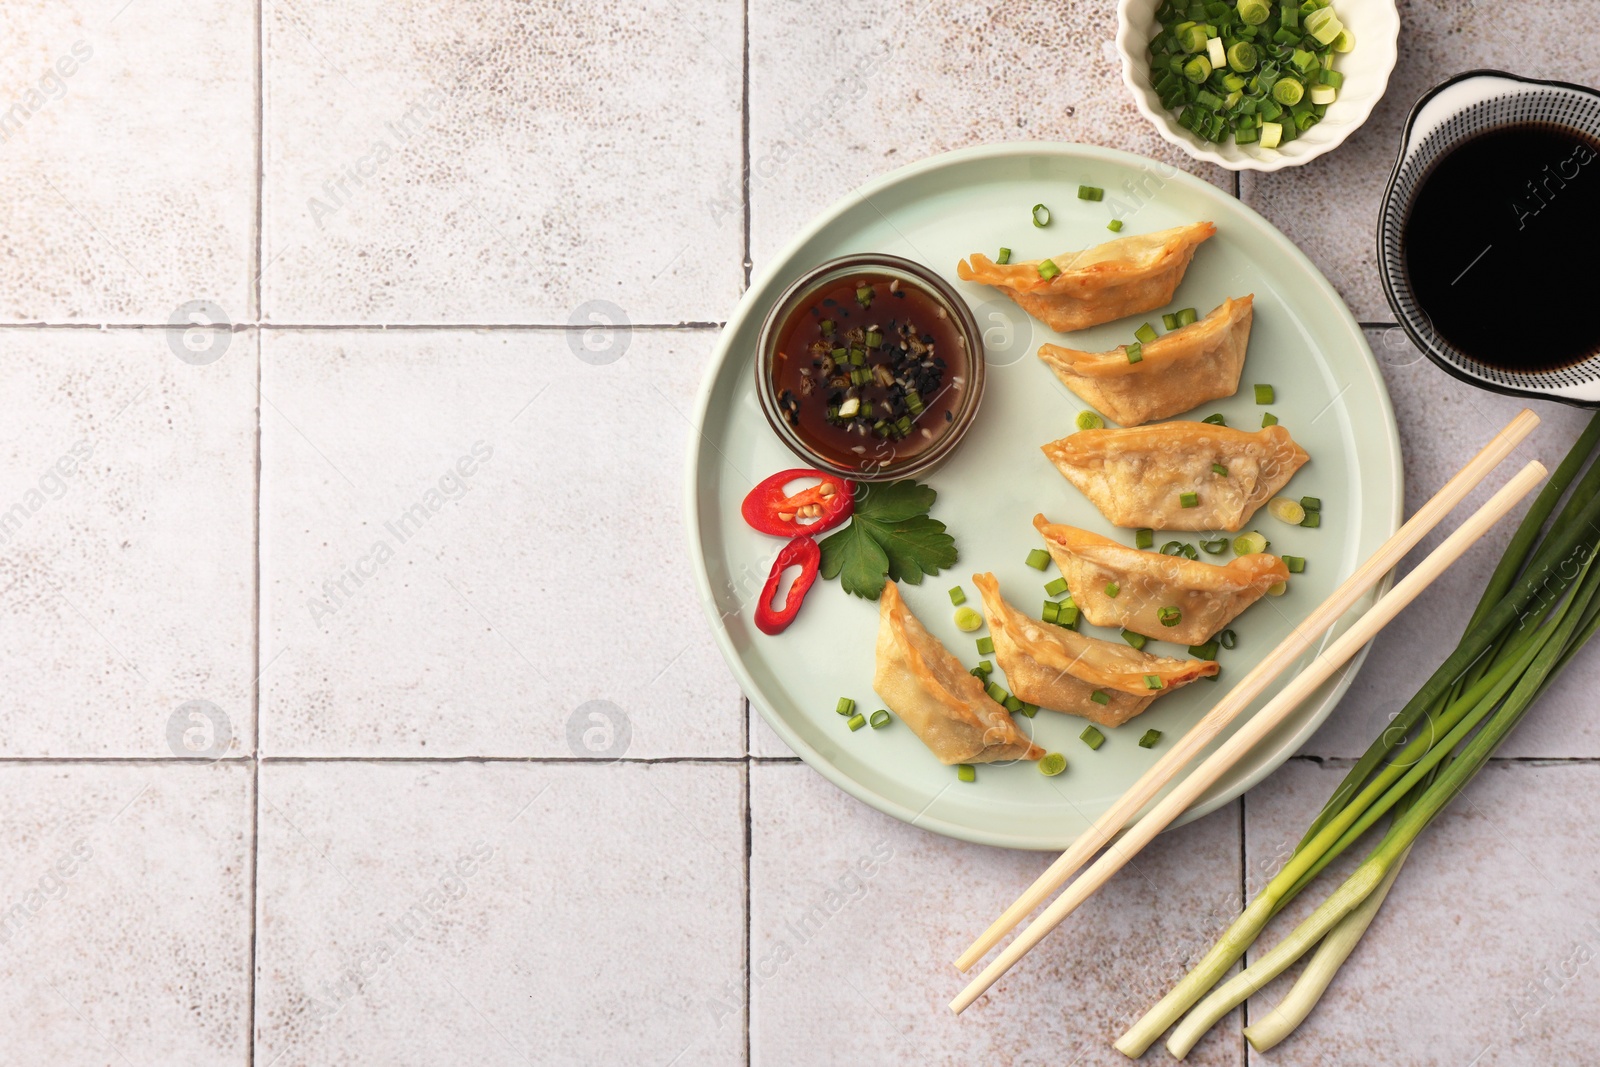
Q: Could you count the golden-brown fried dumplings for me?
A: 6